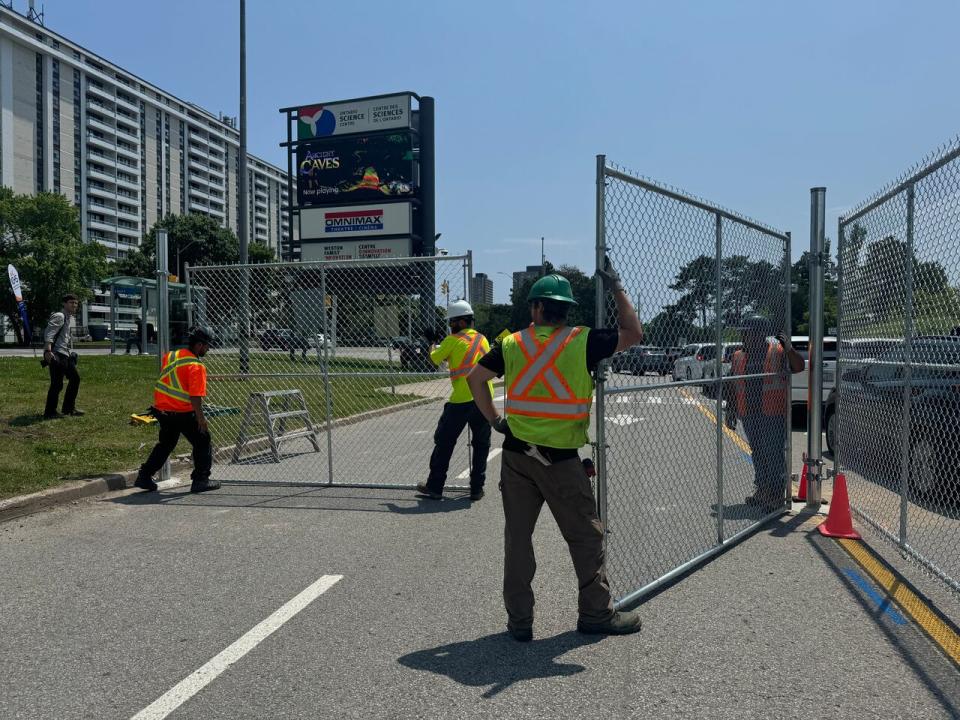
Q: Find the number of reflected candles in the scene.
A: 0